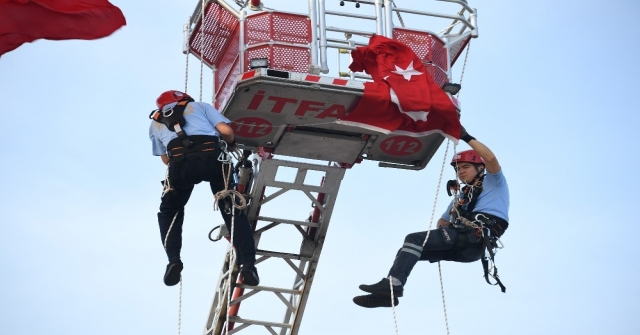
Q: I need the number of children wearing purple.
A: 0